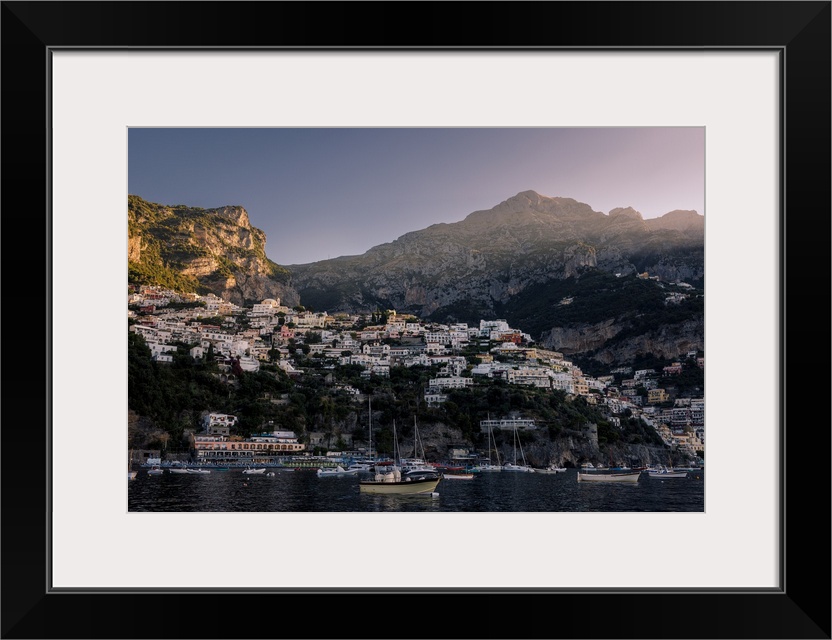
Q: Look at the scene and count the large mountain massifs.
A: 2